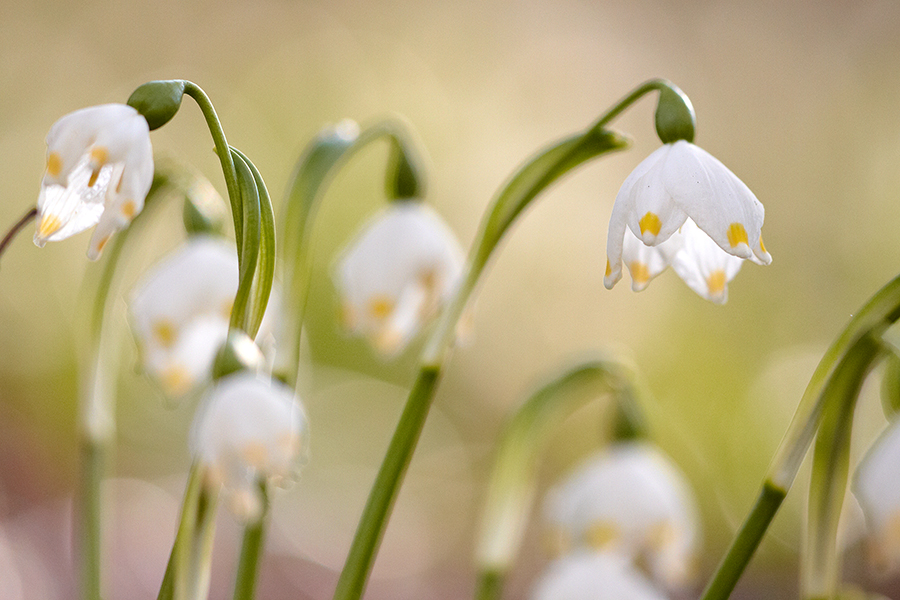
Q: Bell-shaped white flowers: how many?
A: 8